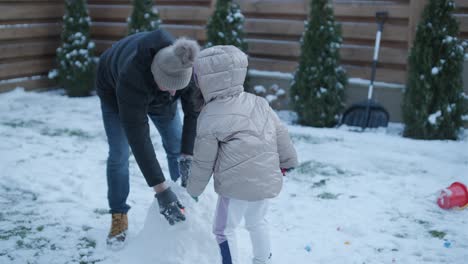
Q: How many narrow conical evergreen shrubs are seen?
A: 5